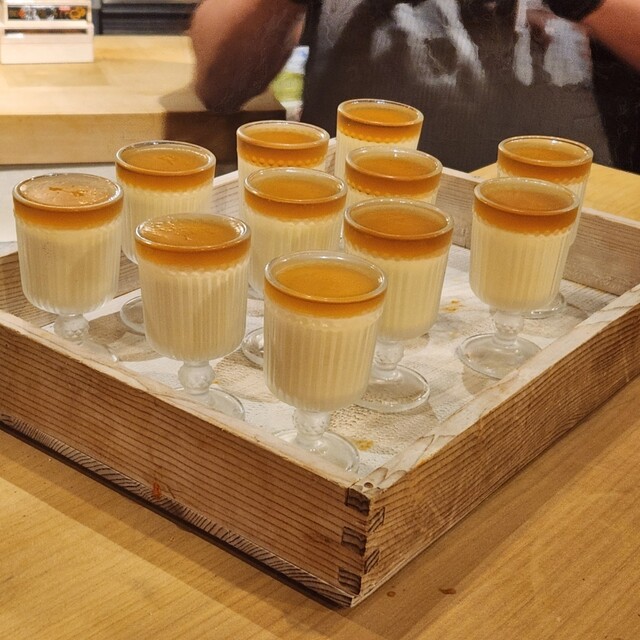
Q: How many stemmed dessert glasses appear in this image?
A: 11